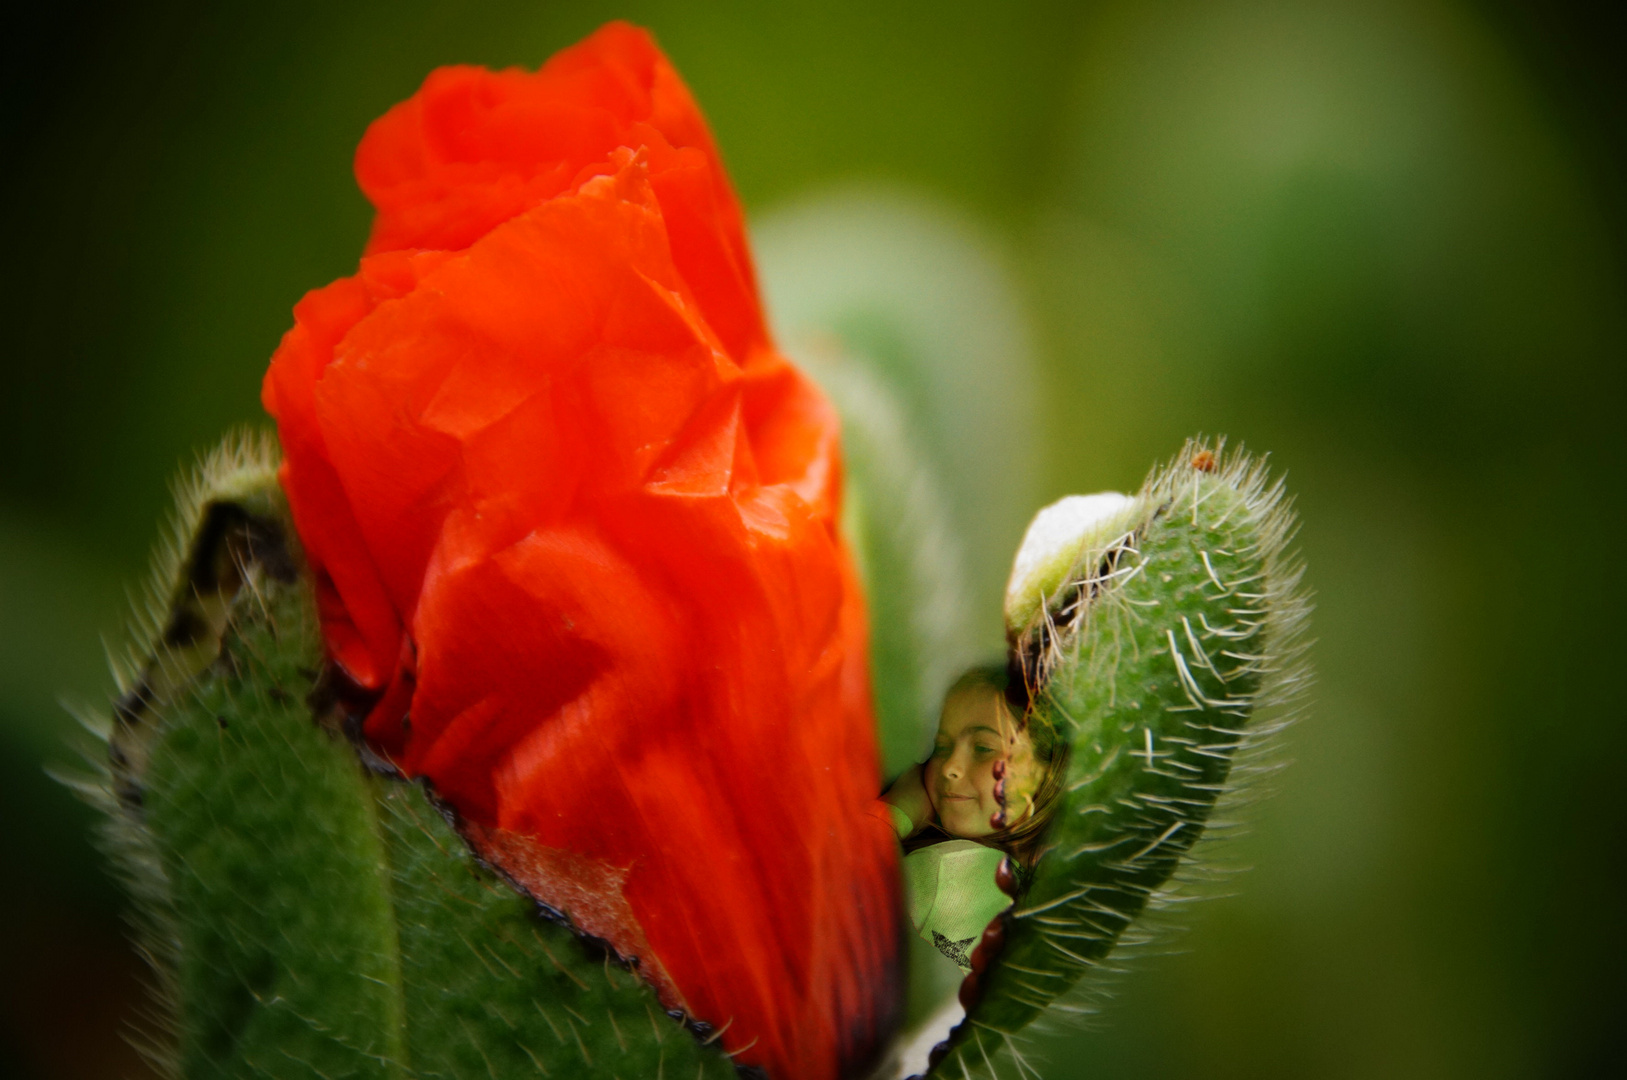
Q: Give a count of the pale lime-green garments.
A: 1